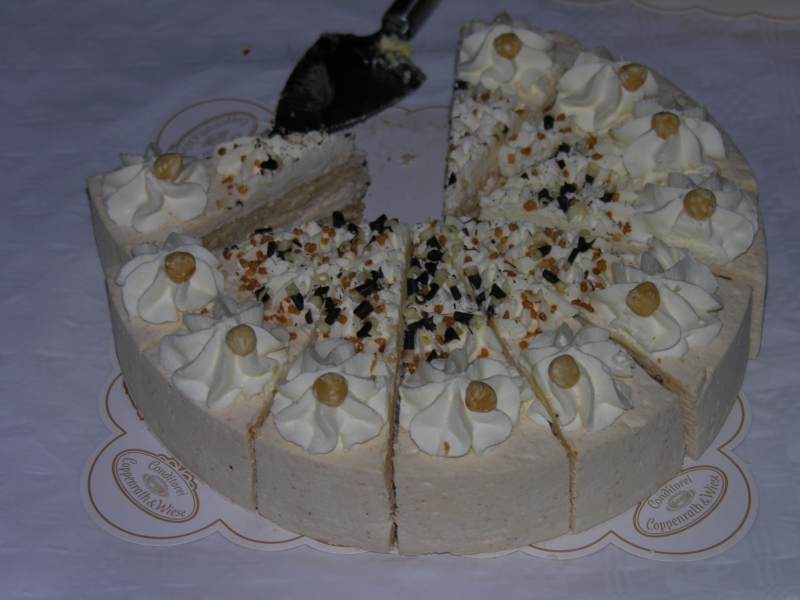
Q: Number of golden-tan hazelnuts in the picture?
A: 11